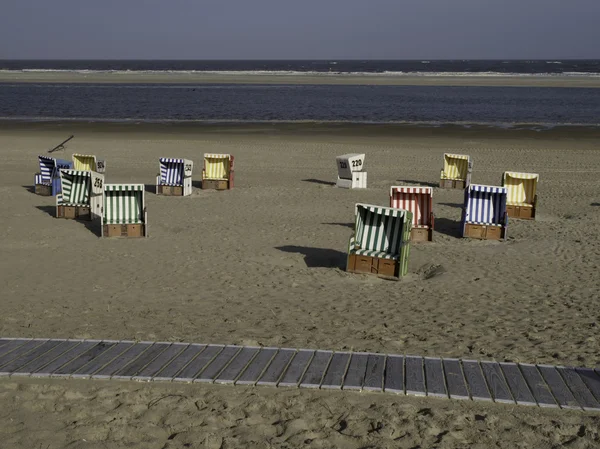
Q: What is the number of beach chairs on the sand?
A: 12